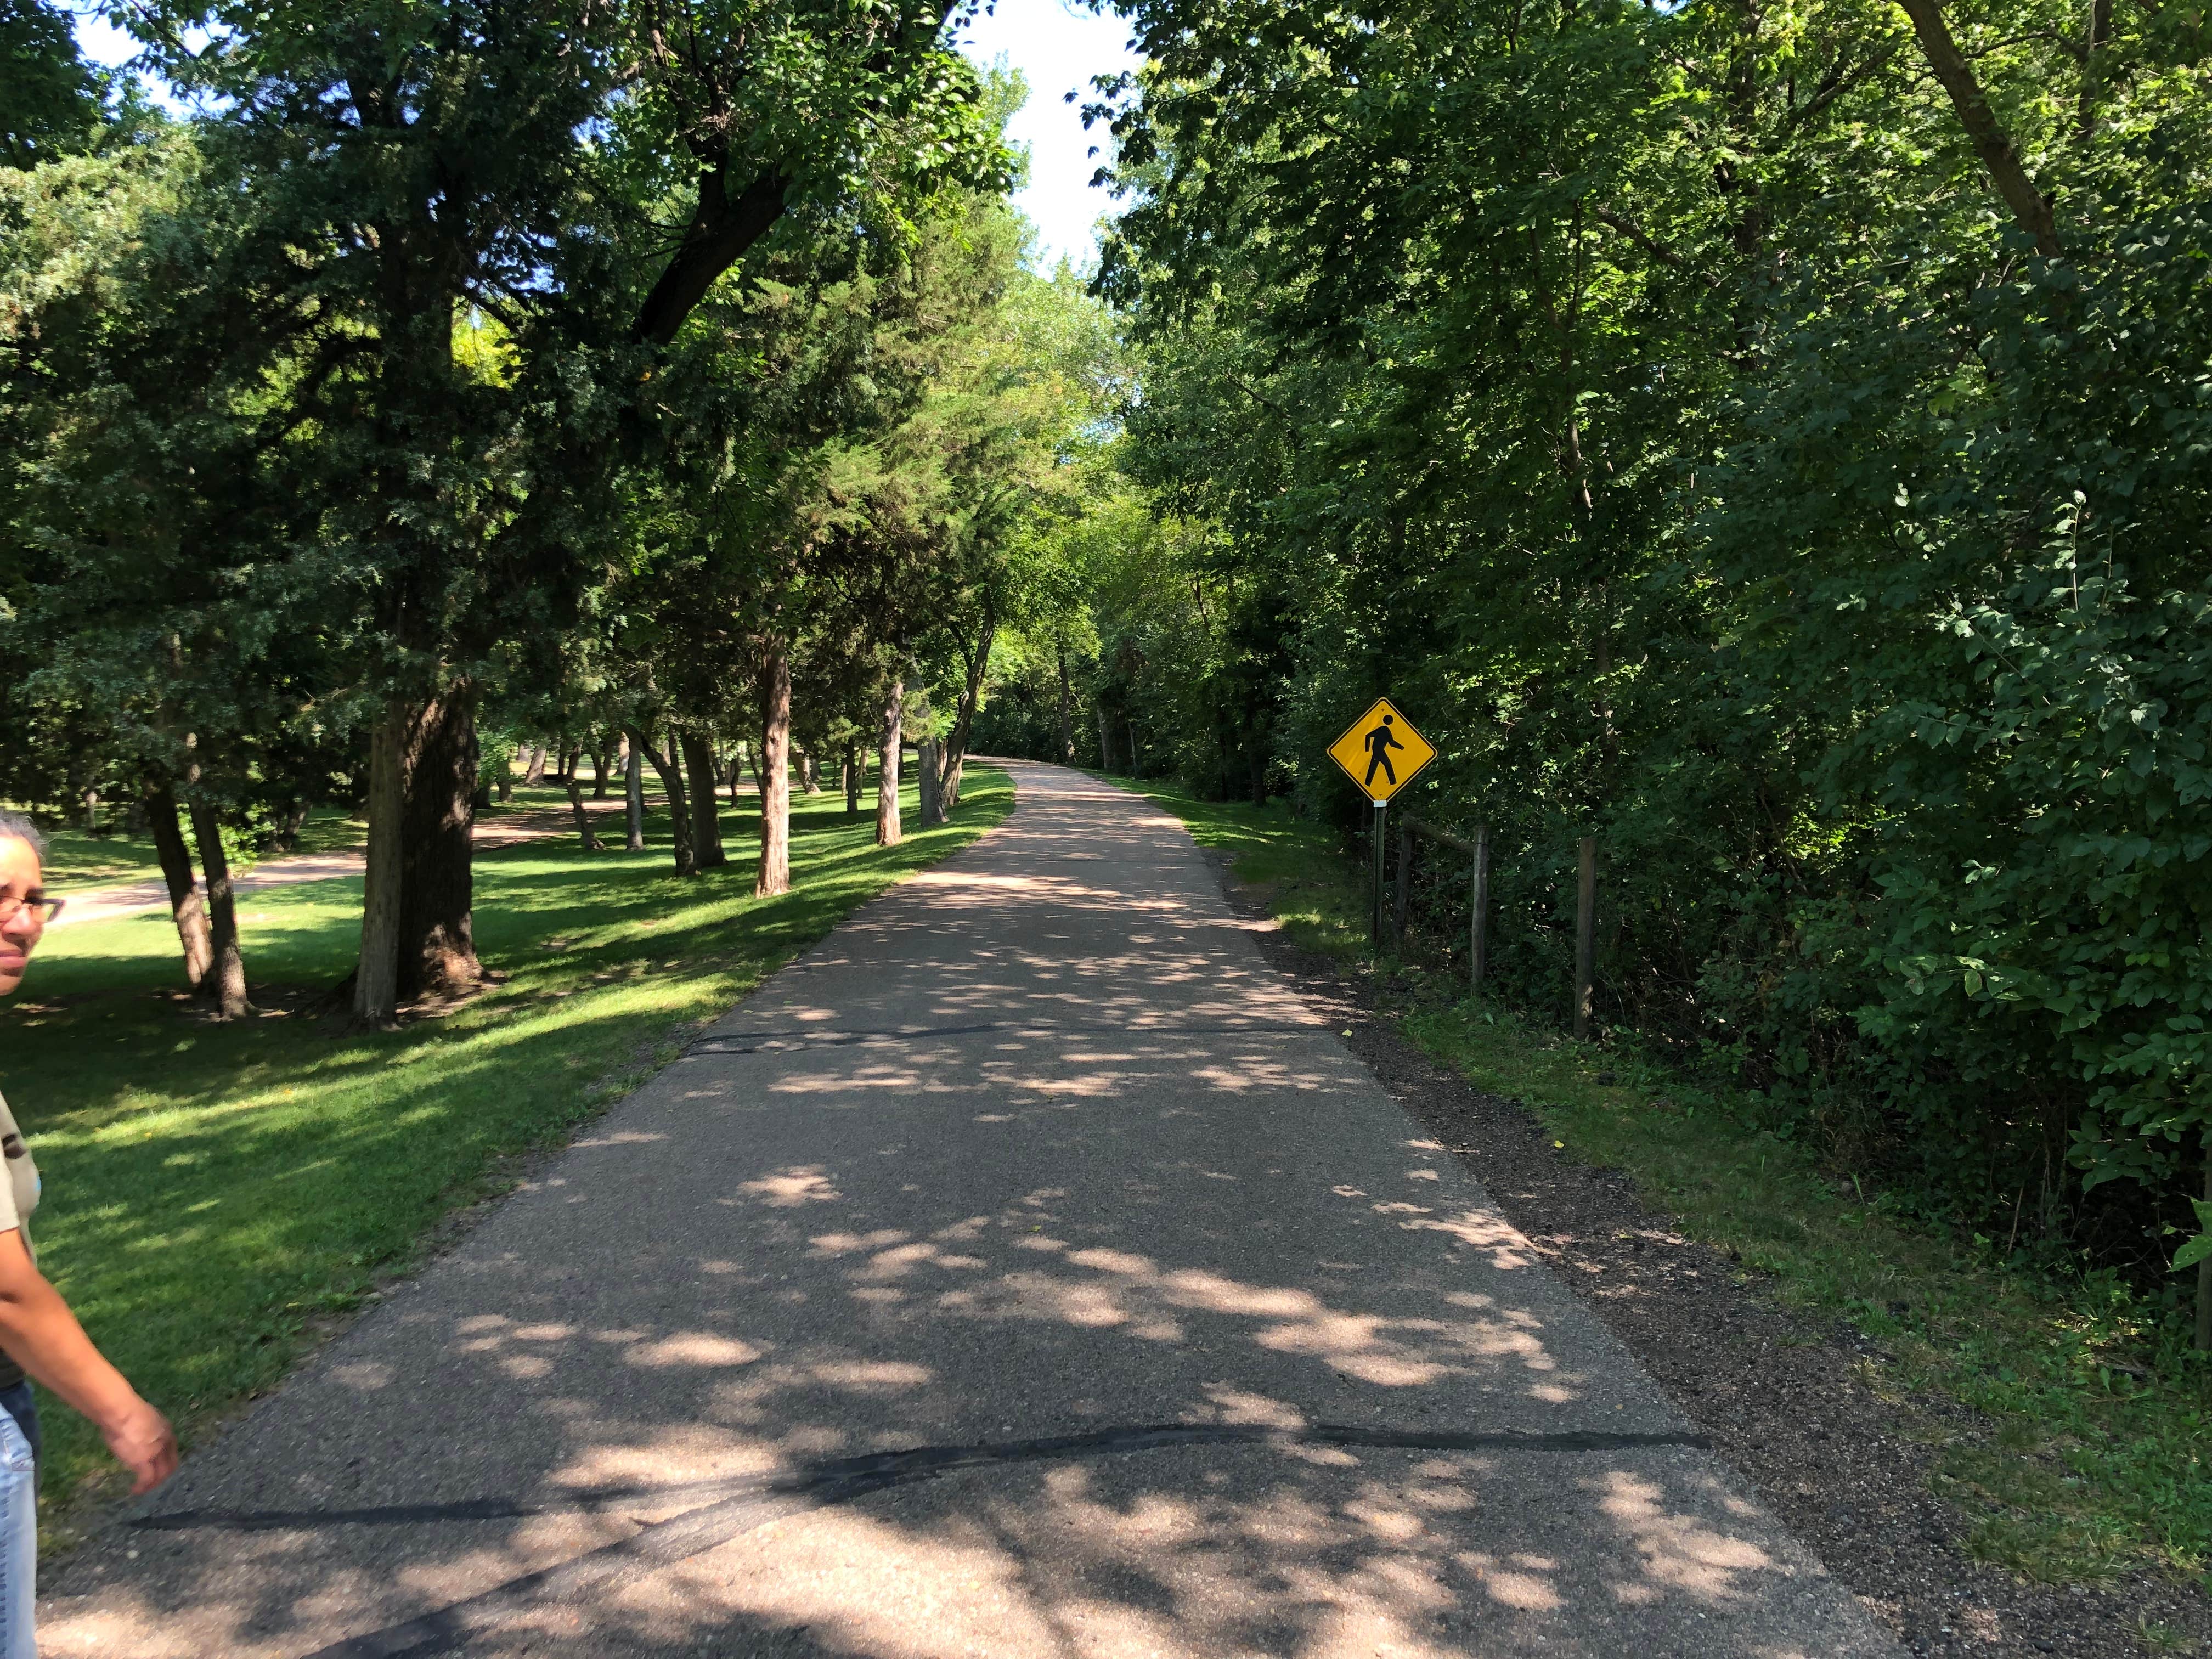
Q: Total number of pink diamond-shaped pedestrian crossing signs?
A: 0